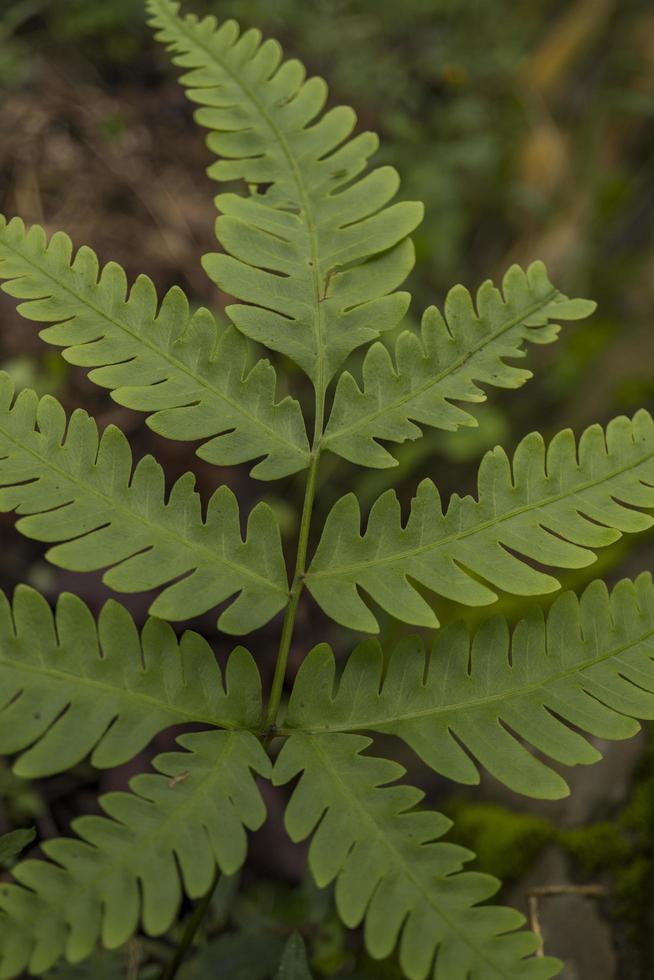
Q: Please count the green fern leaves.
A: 9